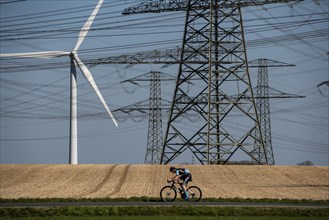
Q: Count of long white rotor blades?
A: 3